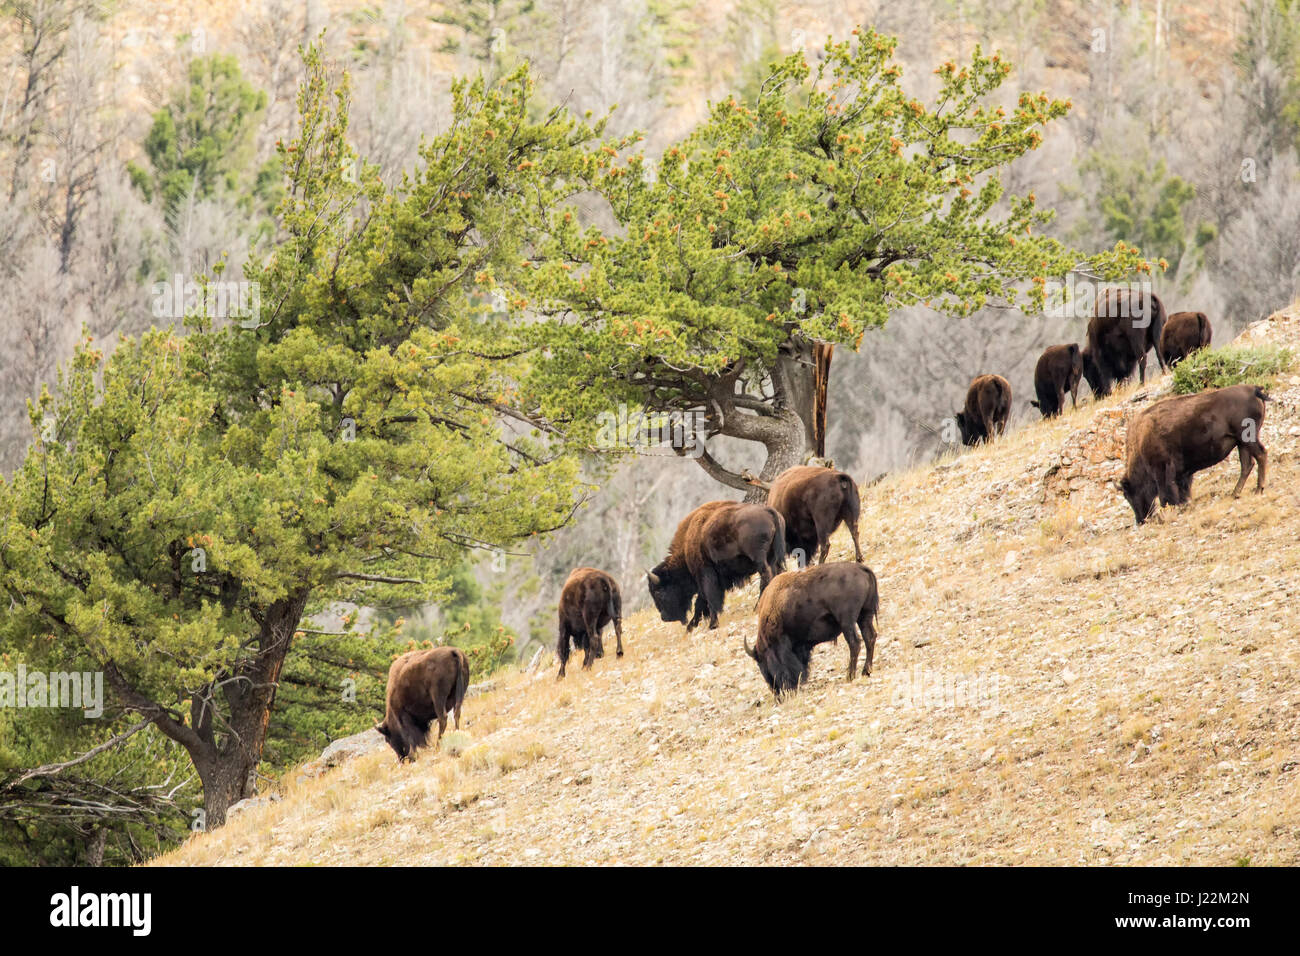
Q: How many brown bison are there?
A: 10